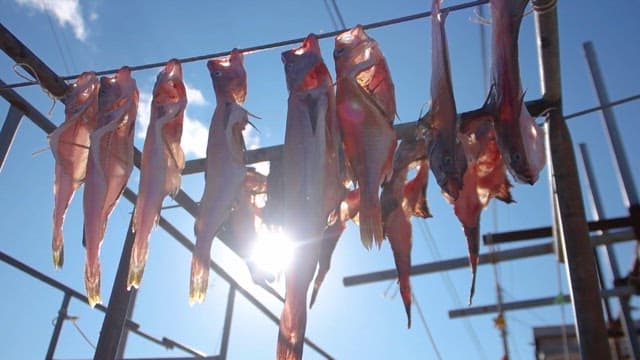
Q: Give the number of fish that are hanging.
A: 12